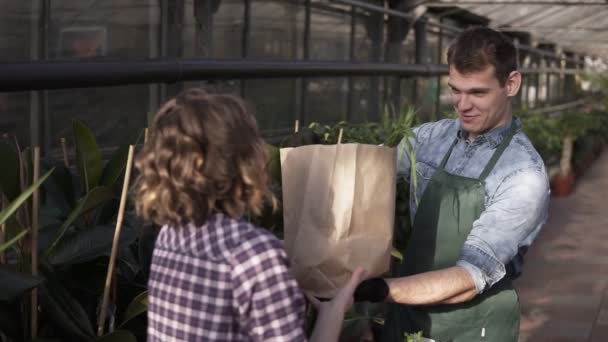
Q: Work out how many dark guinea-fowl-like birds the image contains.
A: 0